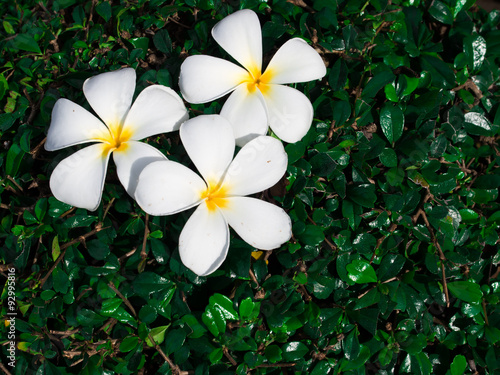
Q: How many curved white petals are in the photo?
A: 15